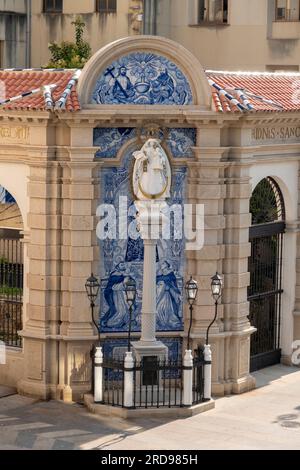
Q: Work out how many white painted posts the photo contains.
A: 4